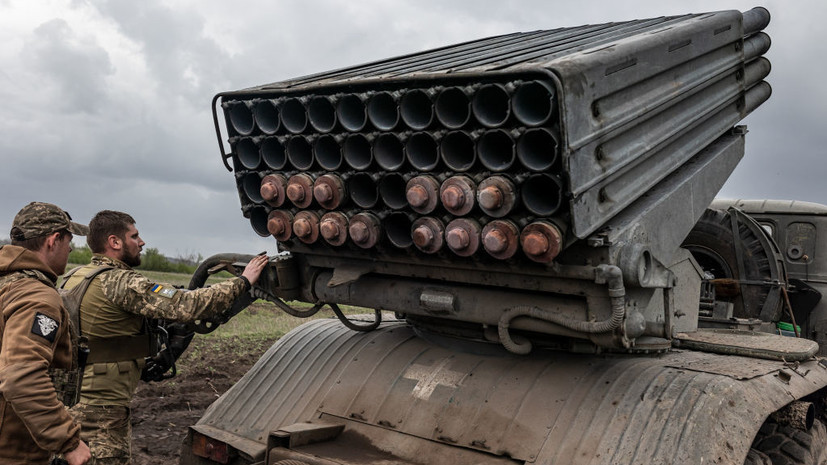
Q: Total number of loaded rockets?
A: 14